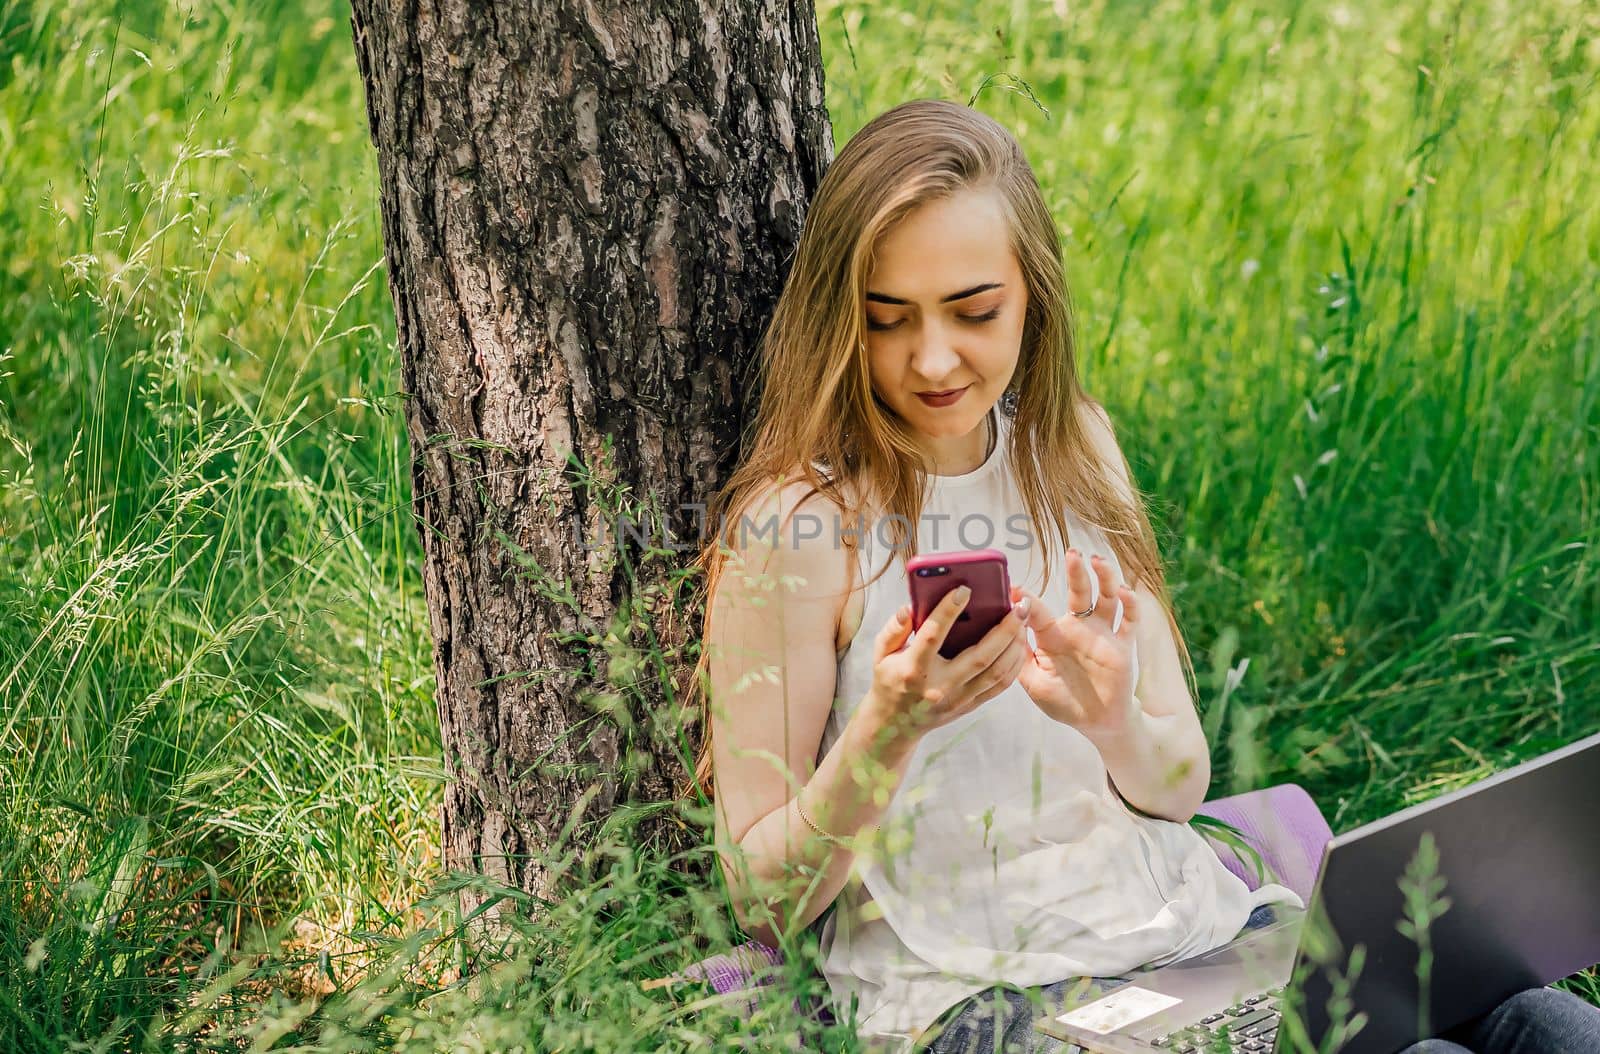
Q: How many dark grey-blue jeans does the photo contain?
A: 1